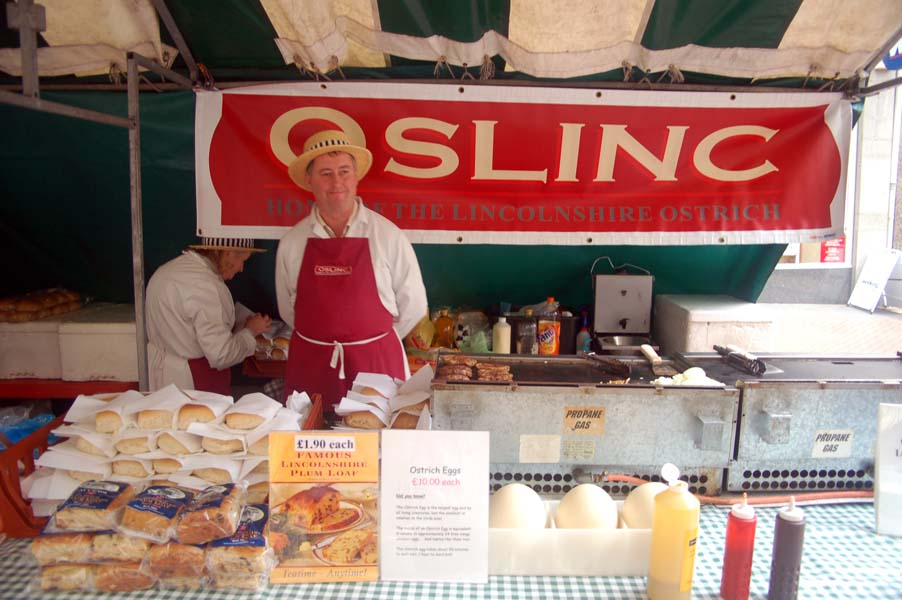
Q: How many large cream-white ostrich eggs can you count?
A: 3